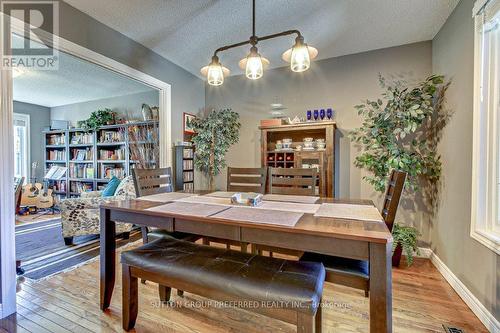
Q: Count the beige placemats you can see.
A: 6